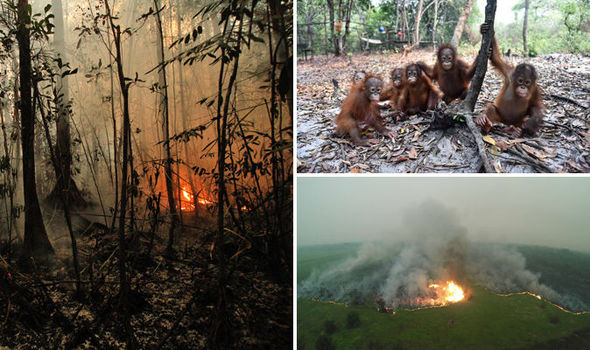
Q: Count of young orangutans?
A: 6